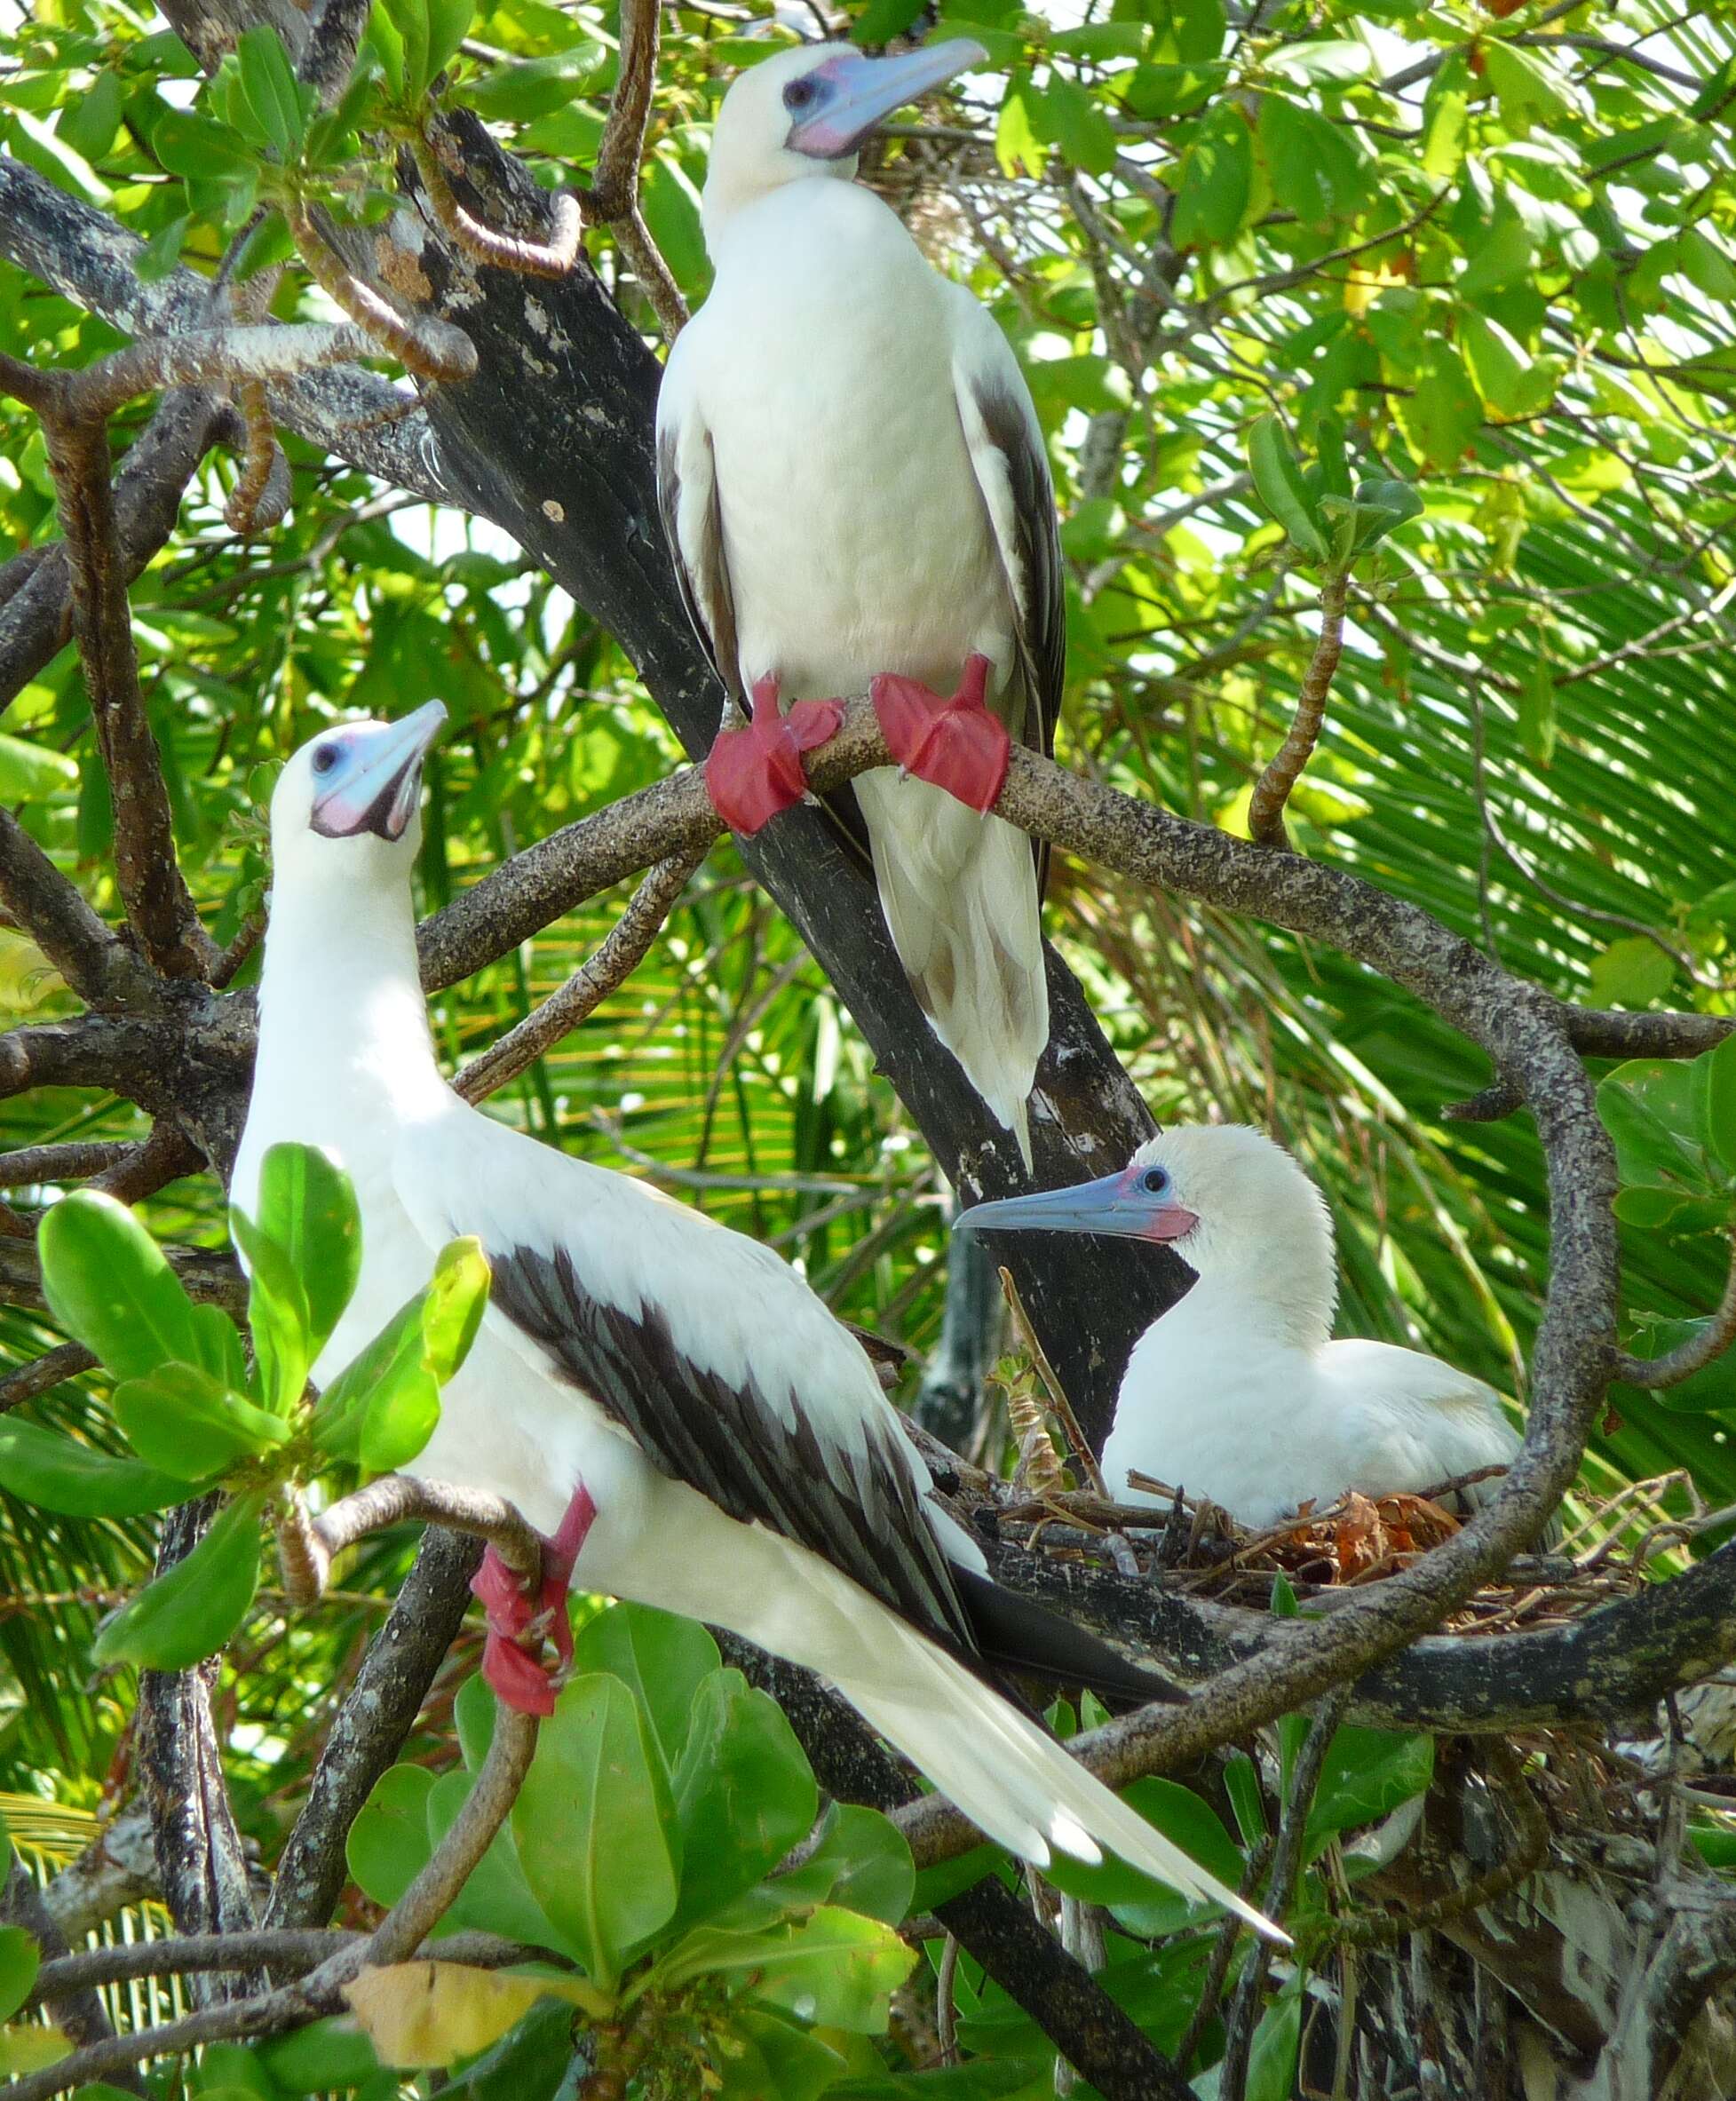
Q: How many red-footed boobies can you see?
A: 3